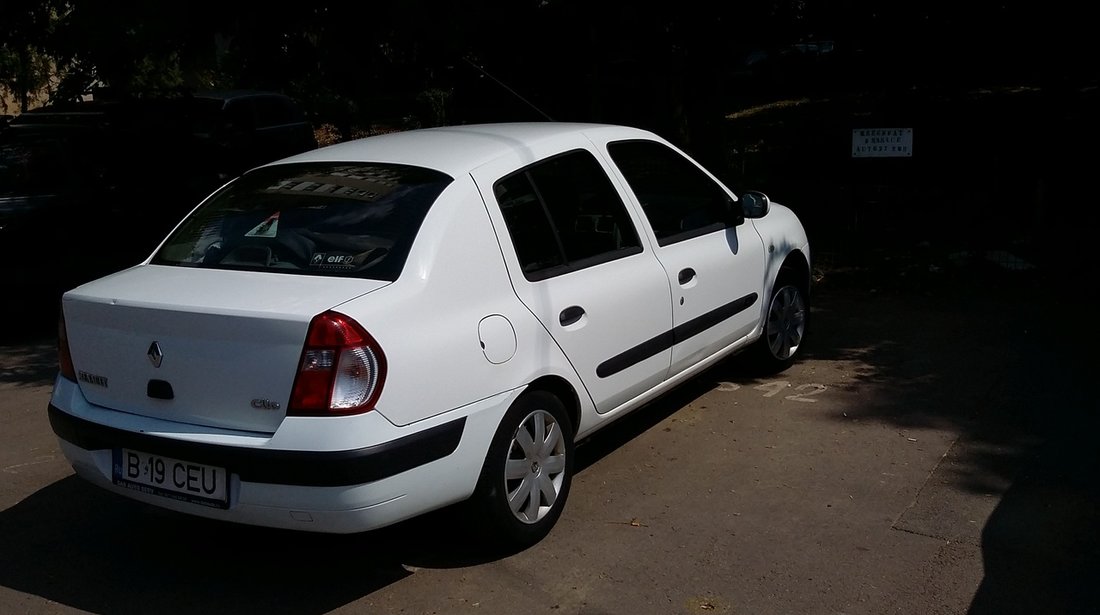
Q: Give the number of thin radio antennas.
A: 1